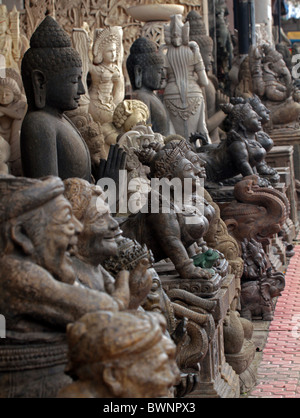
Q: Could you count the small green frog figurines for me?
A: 1